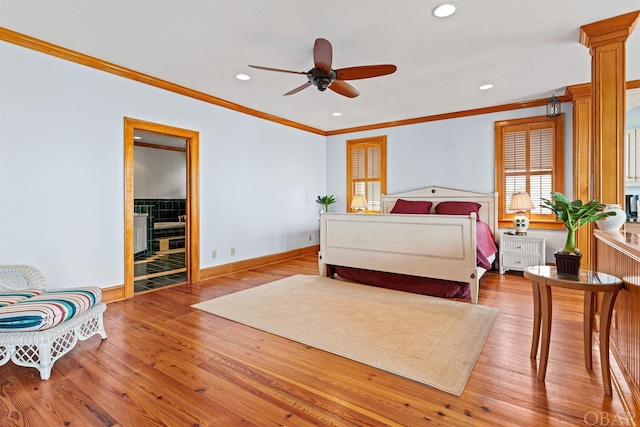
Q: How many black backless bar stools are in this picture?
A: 0